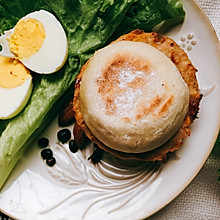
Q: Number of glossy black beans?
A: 5